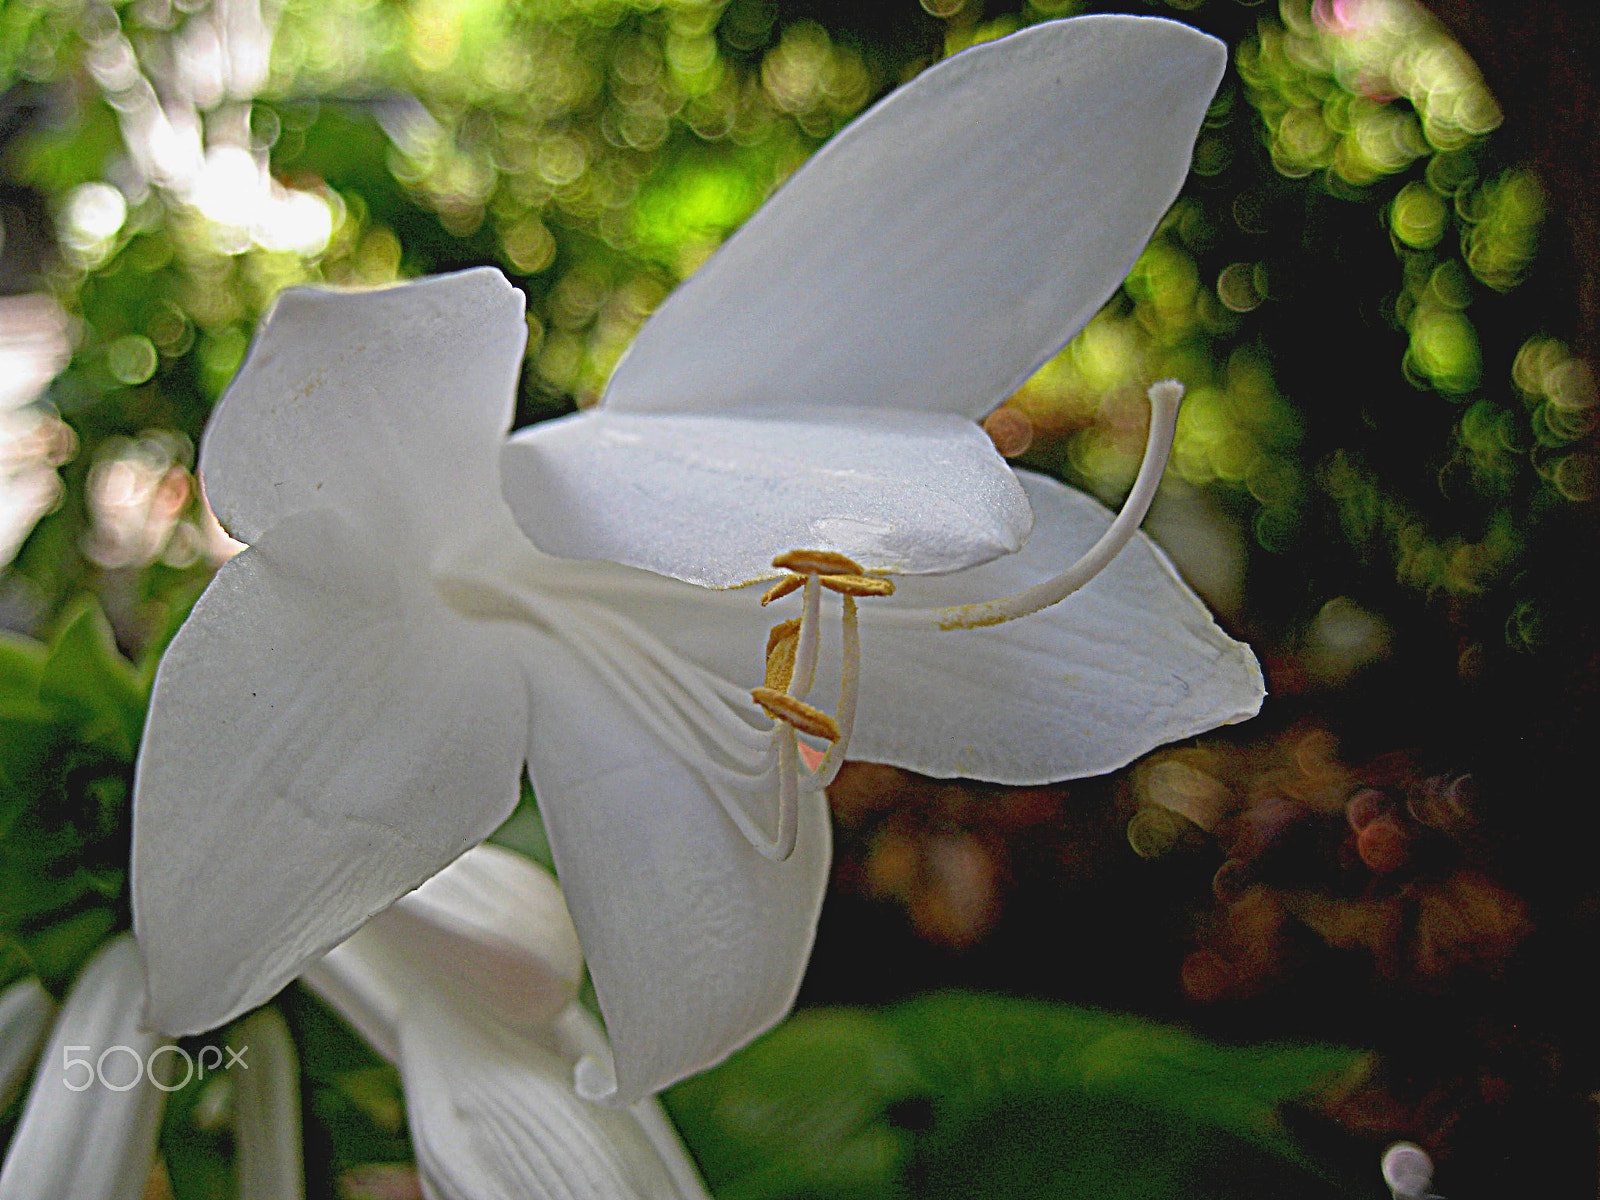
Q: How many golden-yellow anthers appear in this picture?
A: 5